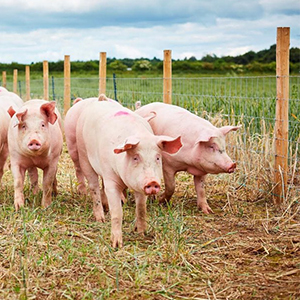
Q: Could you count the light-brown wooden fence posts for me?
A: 8